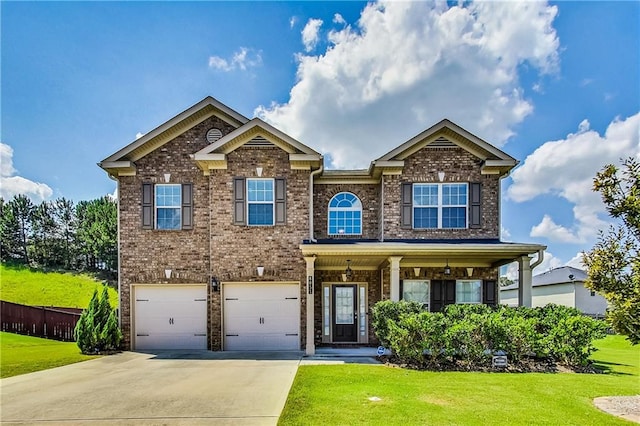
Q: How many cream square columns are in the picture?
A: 3